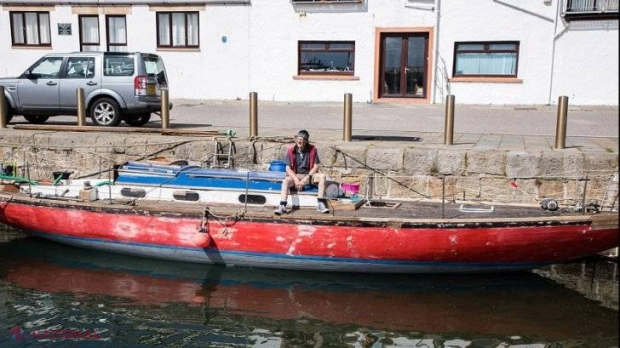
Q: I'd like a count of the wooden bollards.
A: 7